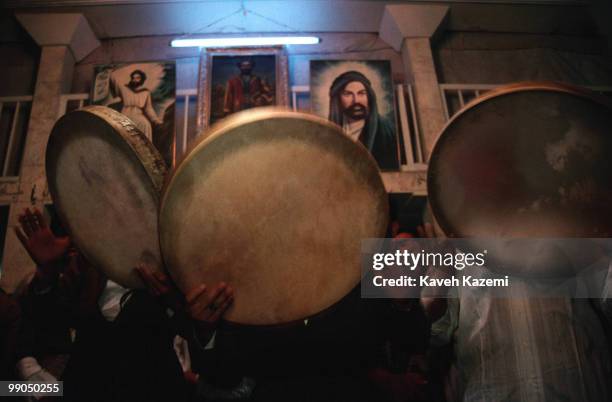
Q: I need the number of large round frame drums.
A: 3